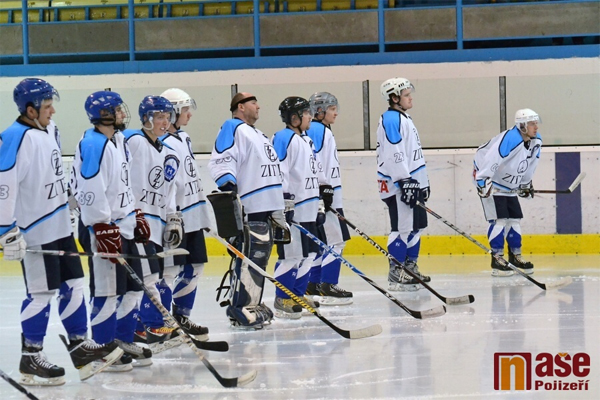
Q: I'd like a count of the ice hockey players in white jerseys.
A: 9